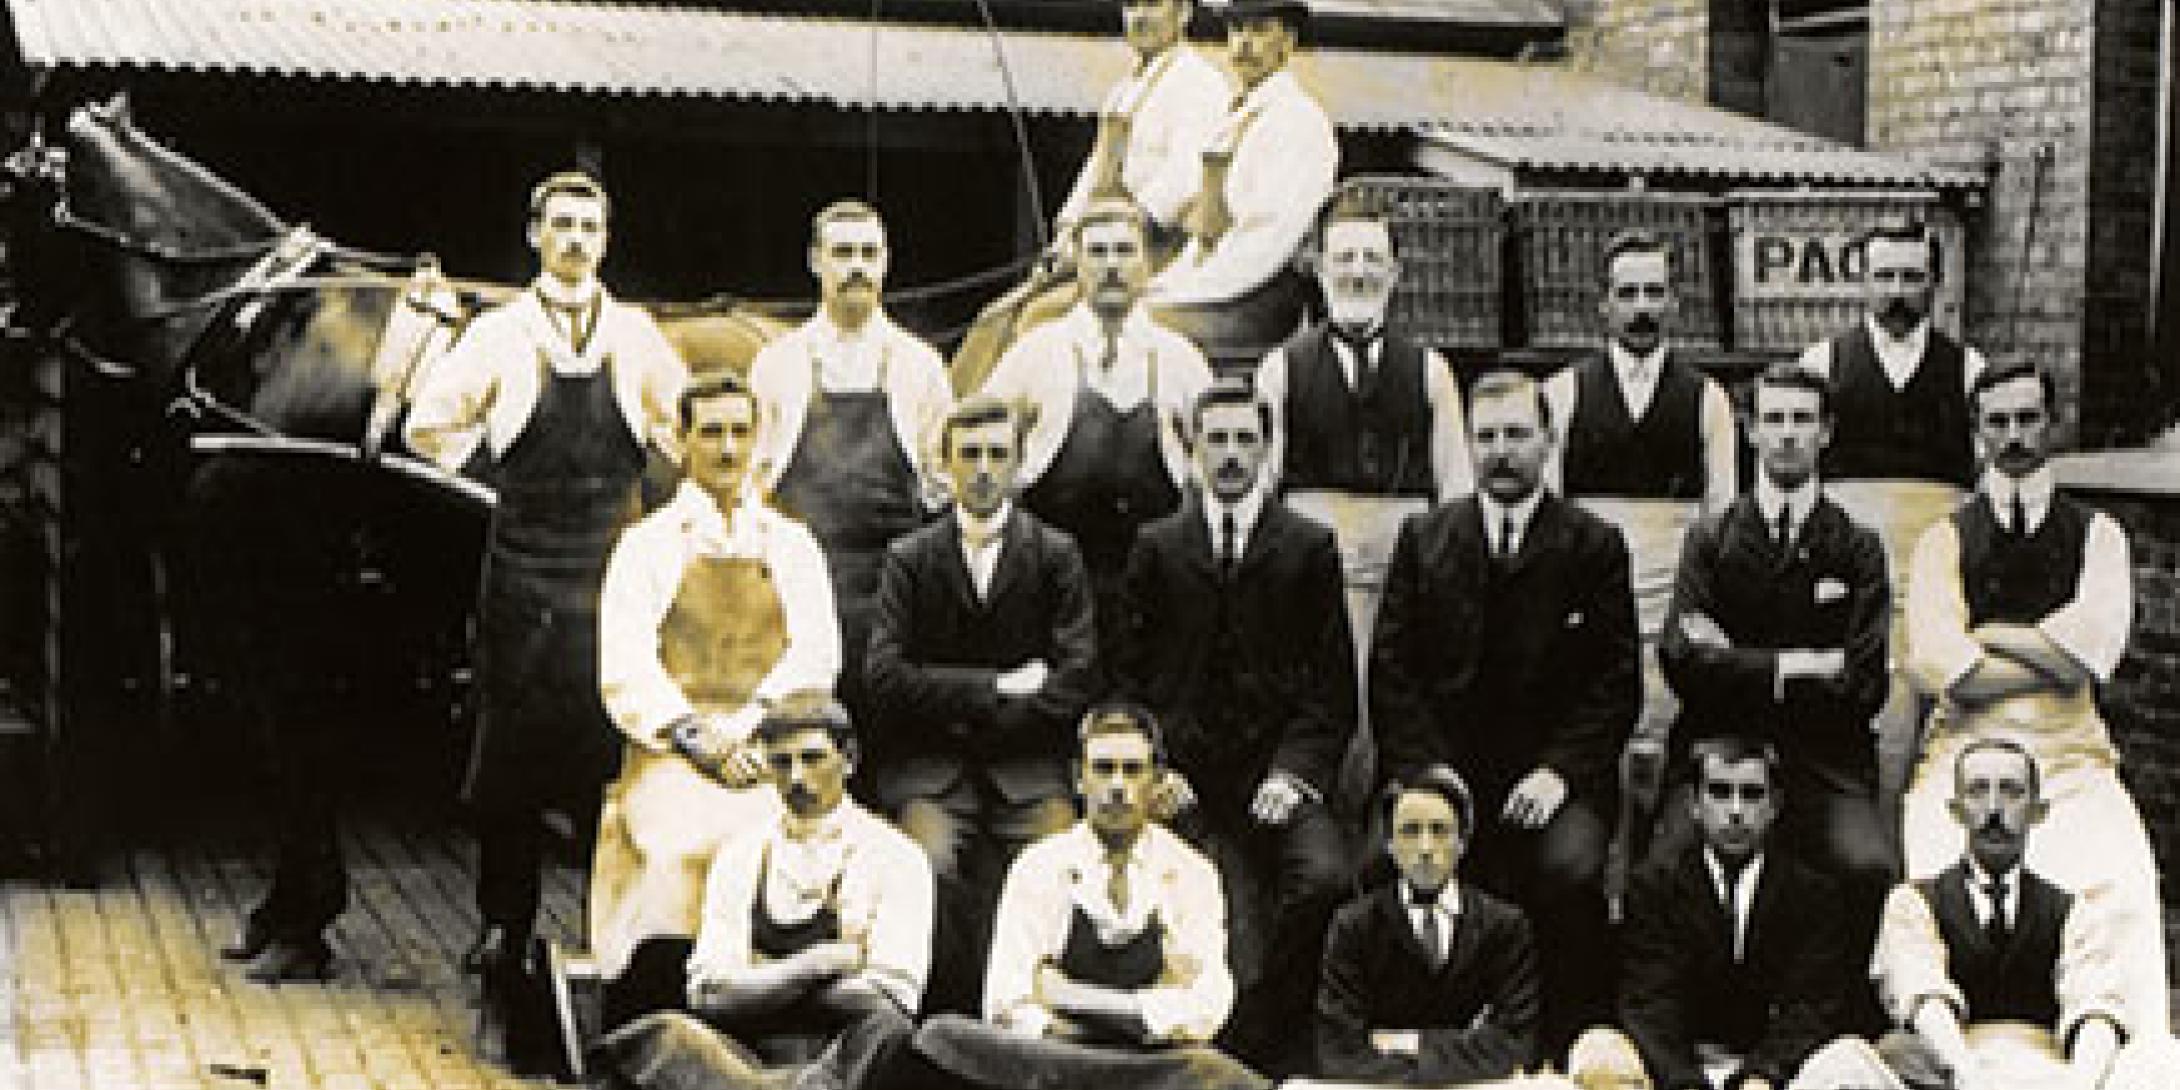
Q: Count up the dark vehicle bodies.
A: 1